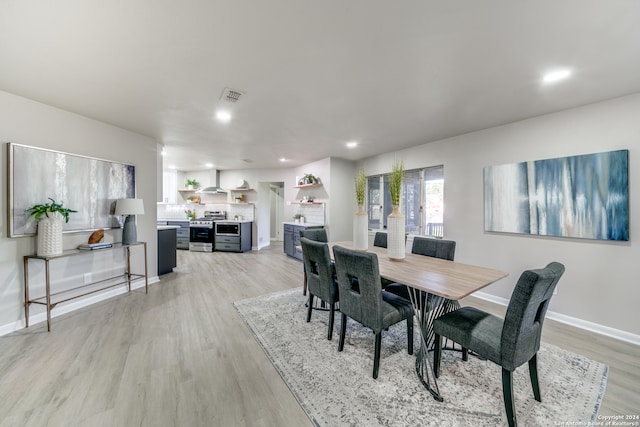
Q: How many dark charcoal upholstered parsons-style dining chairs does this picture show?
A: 6